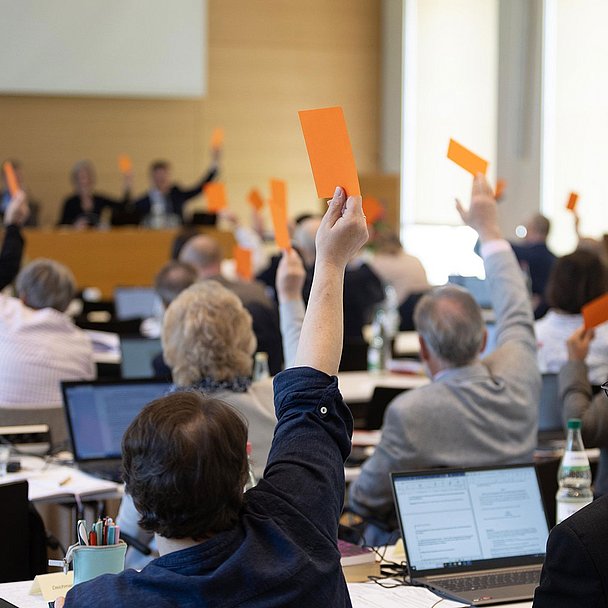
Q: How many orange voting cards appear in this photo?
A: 13